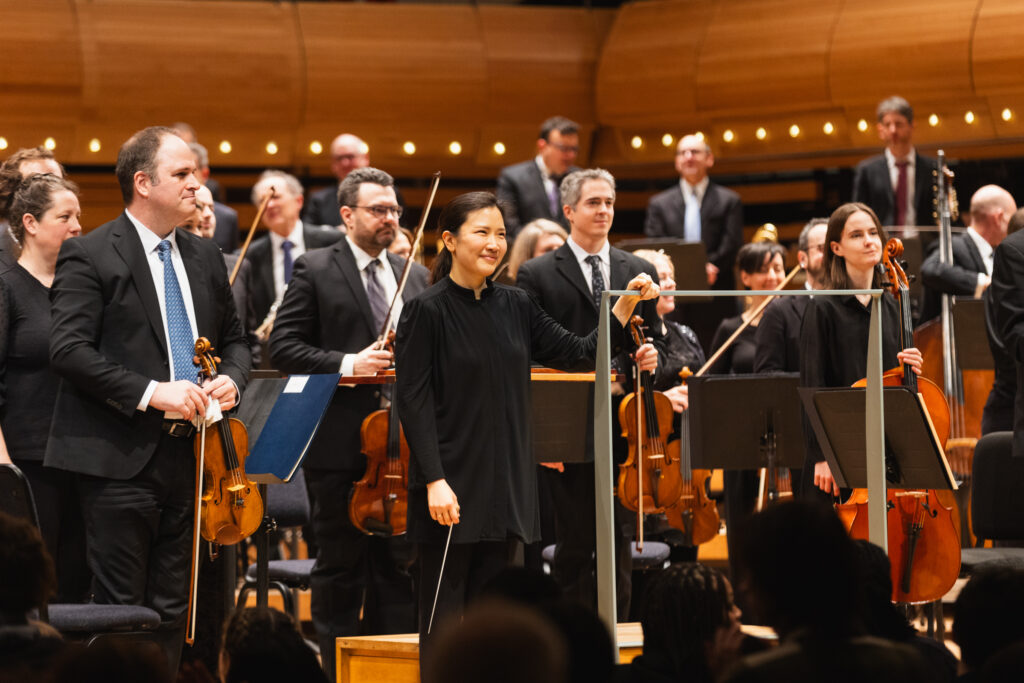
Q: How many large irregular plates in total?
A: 0